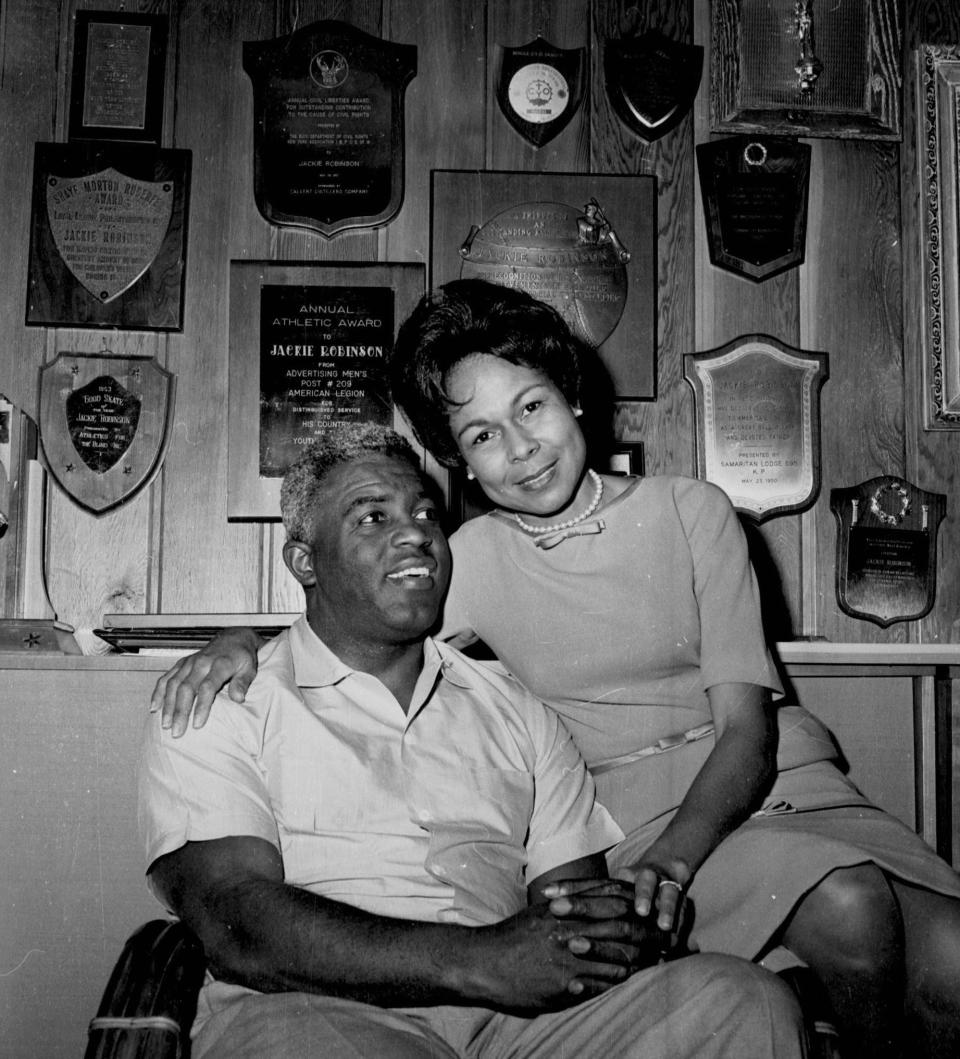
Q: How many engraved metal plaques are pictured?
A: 11